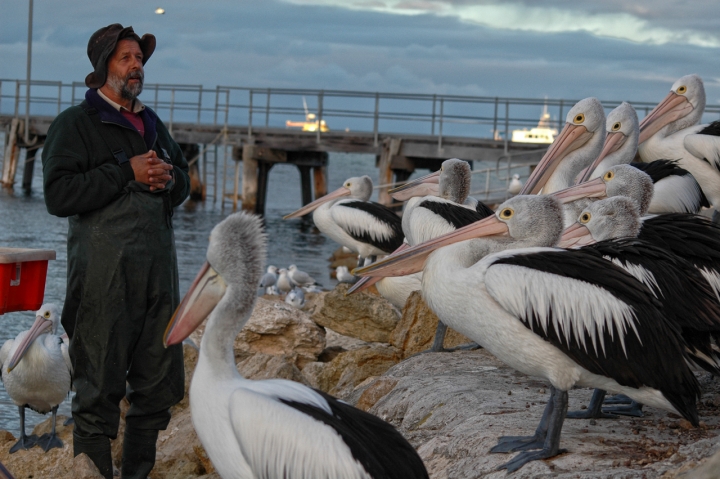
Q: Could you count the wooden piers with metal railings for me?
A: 1